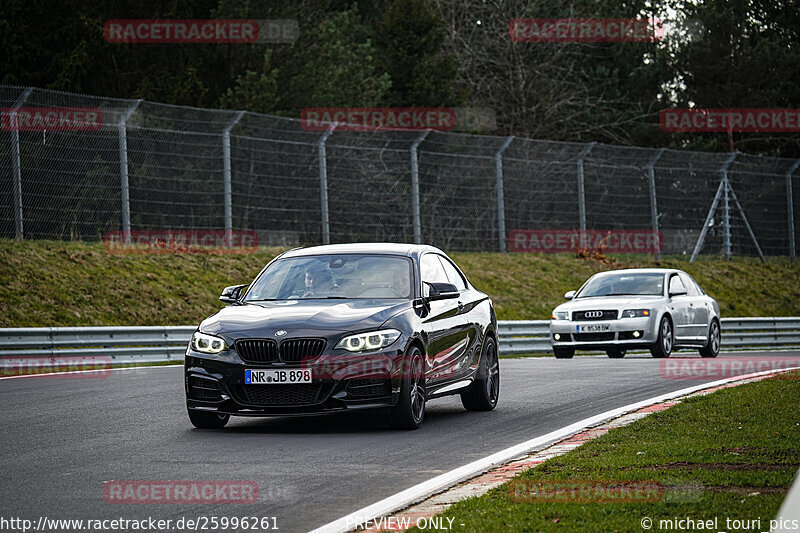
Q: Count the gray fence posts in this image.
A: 10